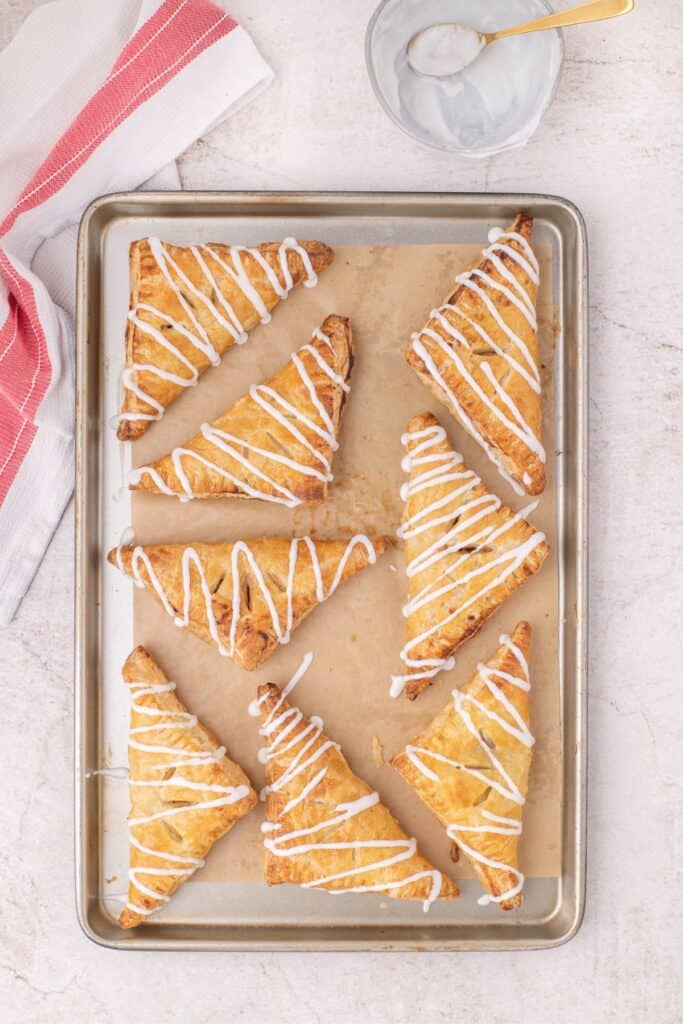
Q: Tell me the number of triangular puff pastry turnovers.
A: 8